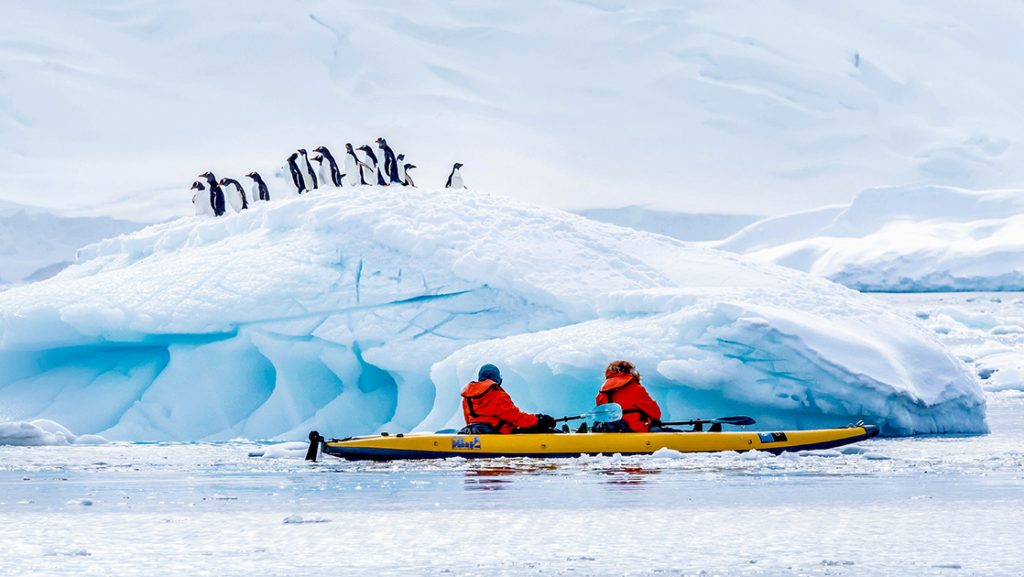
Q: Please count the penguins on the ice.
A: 14